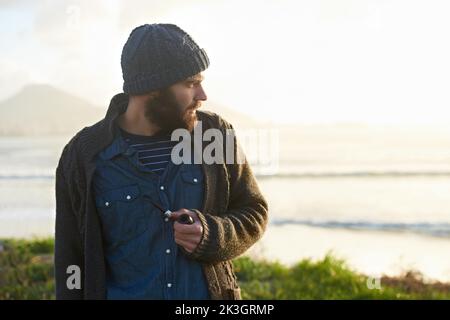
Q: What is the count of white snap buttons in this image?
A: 7